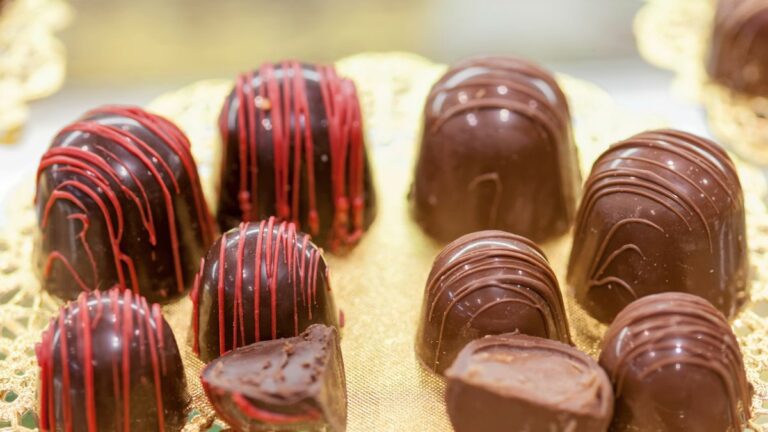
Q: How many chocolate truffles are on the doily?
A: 10